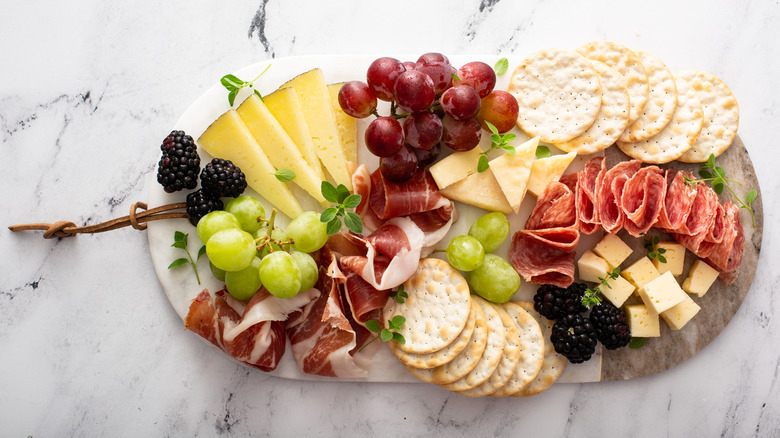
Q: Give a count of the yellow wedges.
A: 5